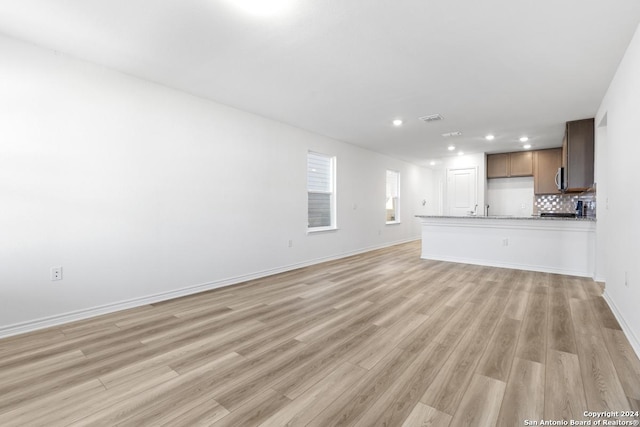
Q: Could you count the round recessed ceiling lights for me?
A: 7